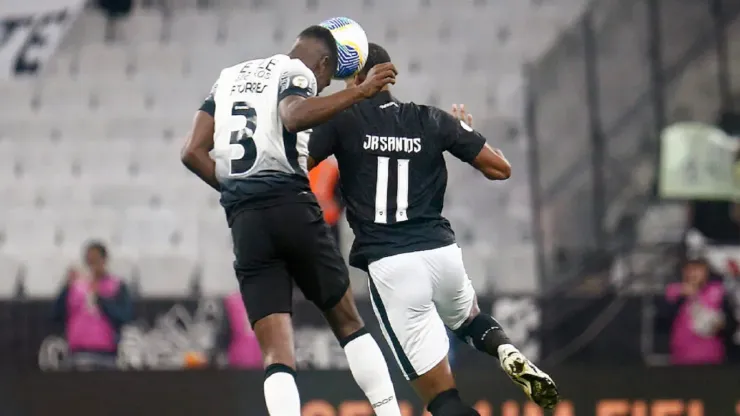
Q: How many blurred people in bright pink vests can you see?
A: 3